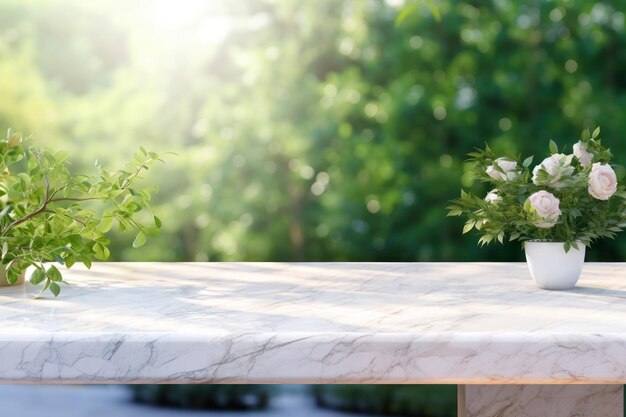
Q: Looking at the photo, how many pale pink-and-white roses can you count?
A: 6